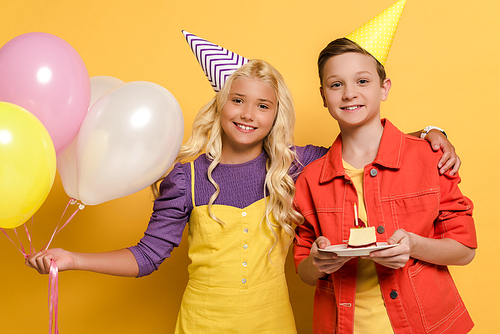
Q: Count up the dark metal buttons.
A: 3